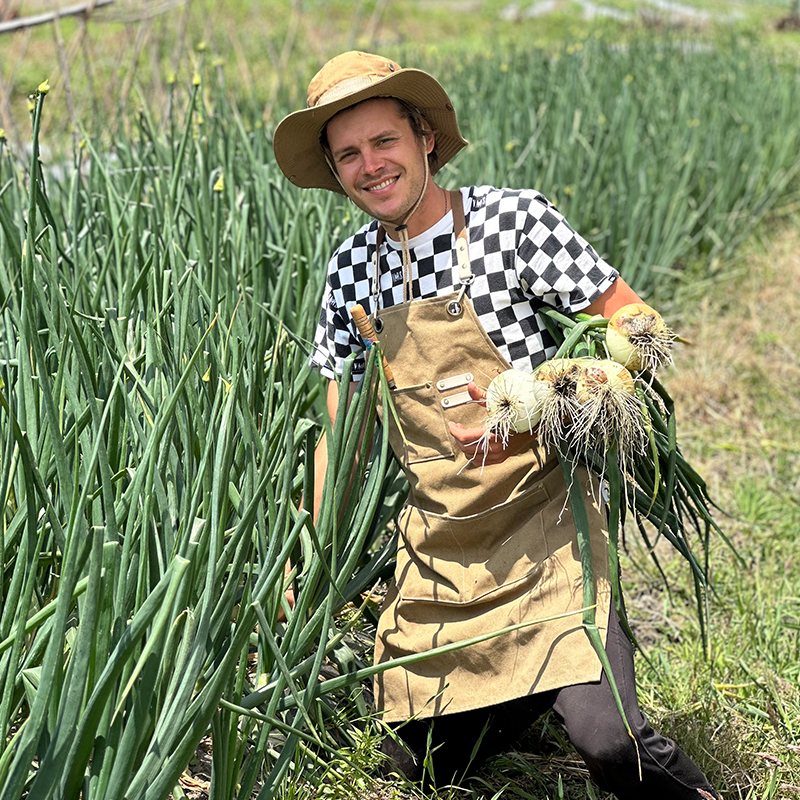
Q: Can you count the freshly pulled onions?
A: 4